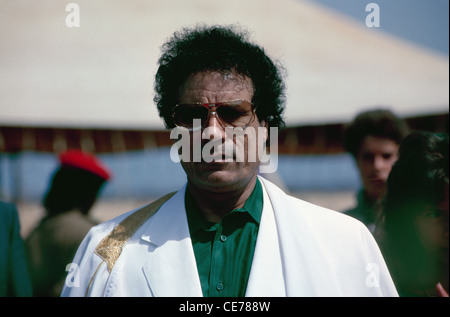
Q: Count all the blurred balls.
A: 0